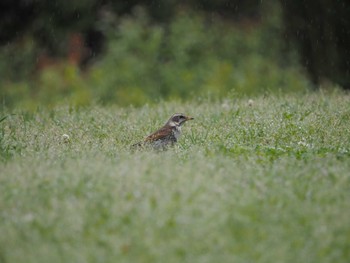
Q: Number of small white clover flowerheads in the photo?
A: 2